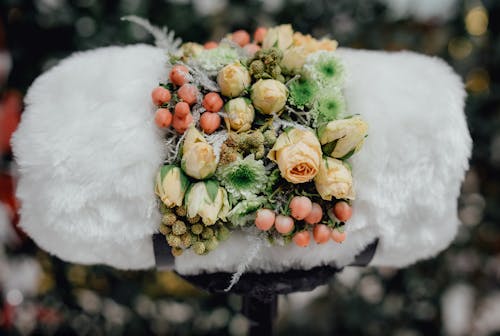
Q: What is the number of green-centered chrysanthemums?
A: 4